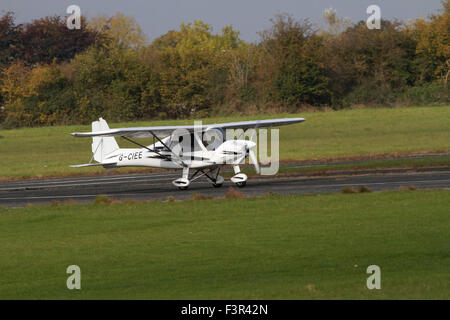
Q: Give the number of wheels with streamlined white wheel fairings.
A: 3